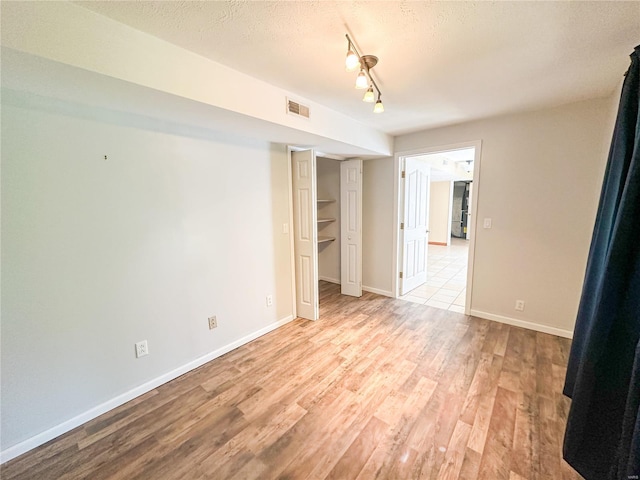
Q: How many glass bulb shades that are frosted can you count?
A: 4